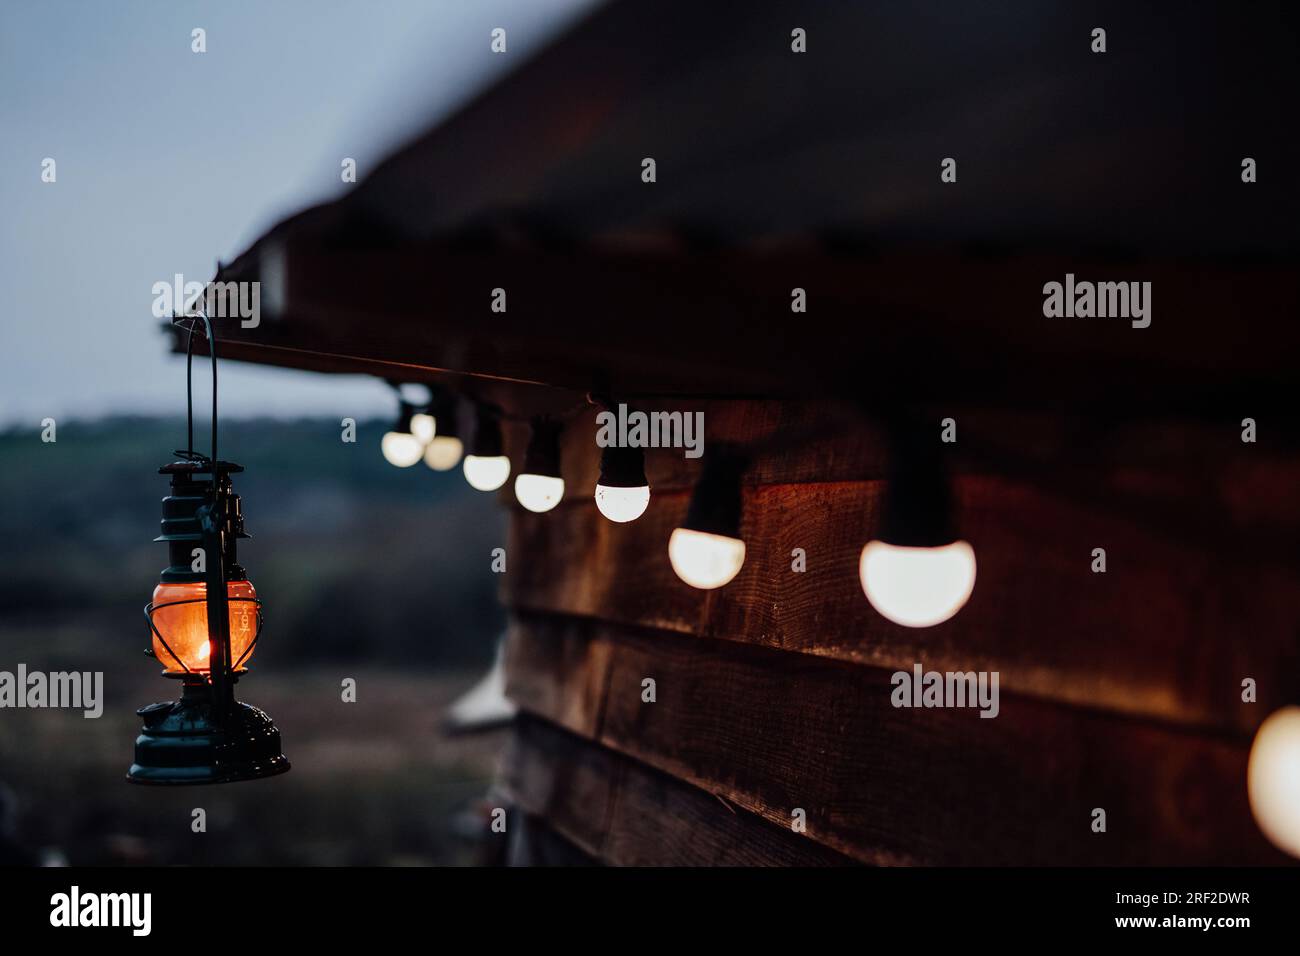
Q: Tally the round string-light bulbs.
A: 9